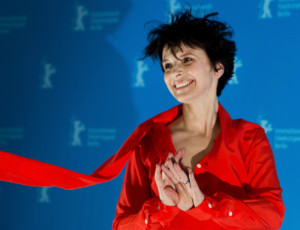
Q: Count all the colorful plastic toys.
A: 0